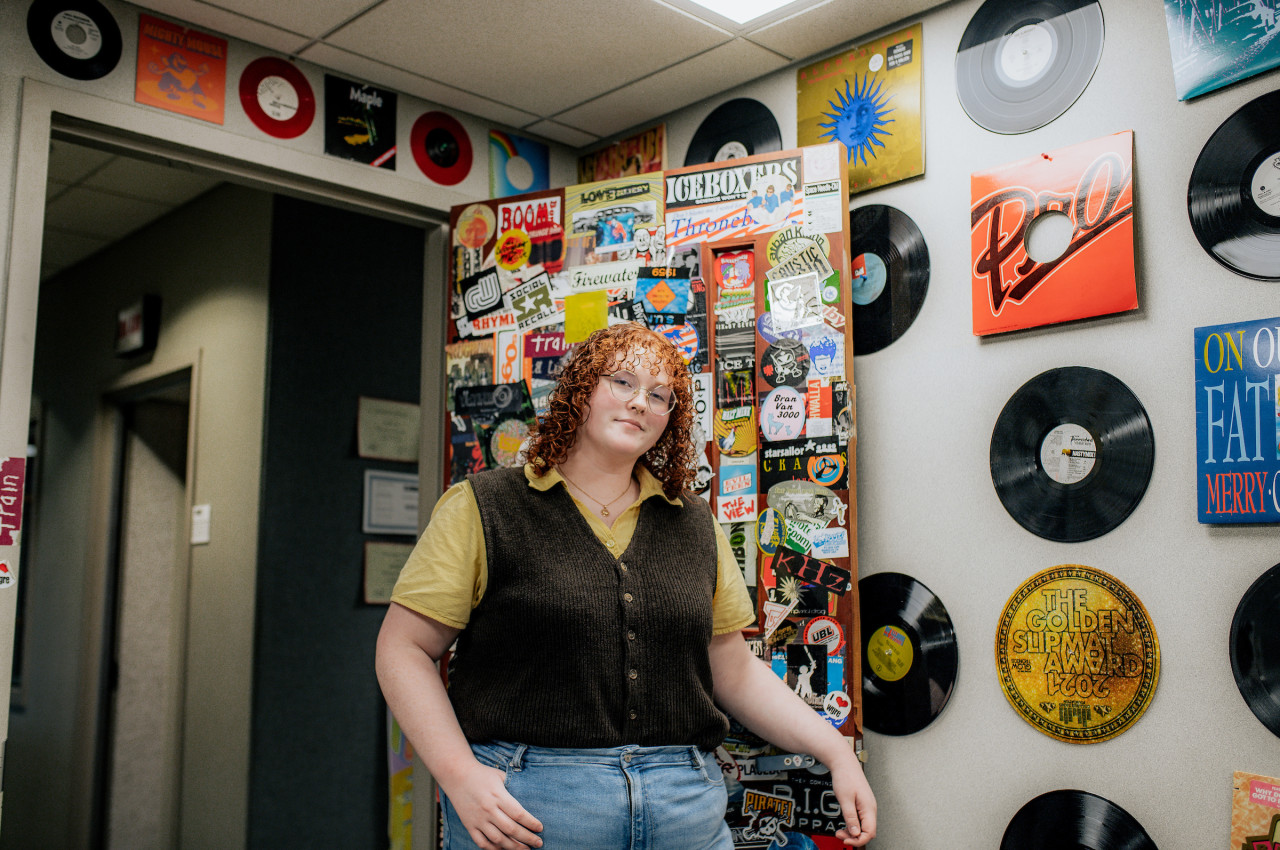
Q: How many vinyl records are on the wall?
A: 11